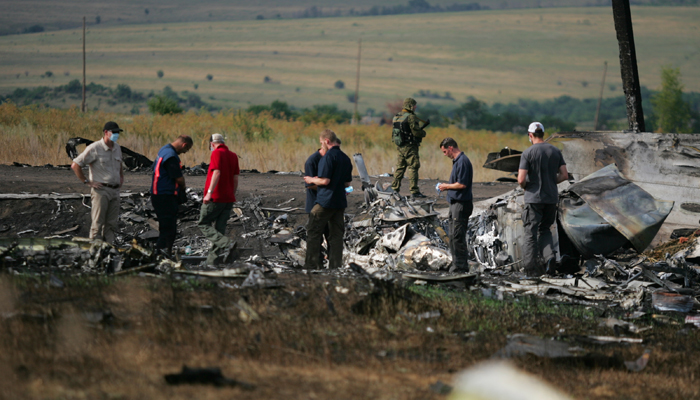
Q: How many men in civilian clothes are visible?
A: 7